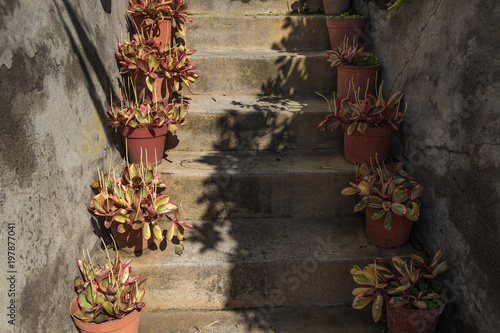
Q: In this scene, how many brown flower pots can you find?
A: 11